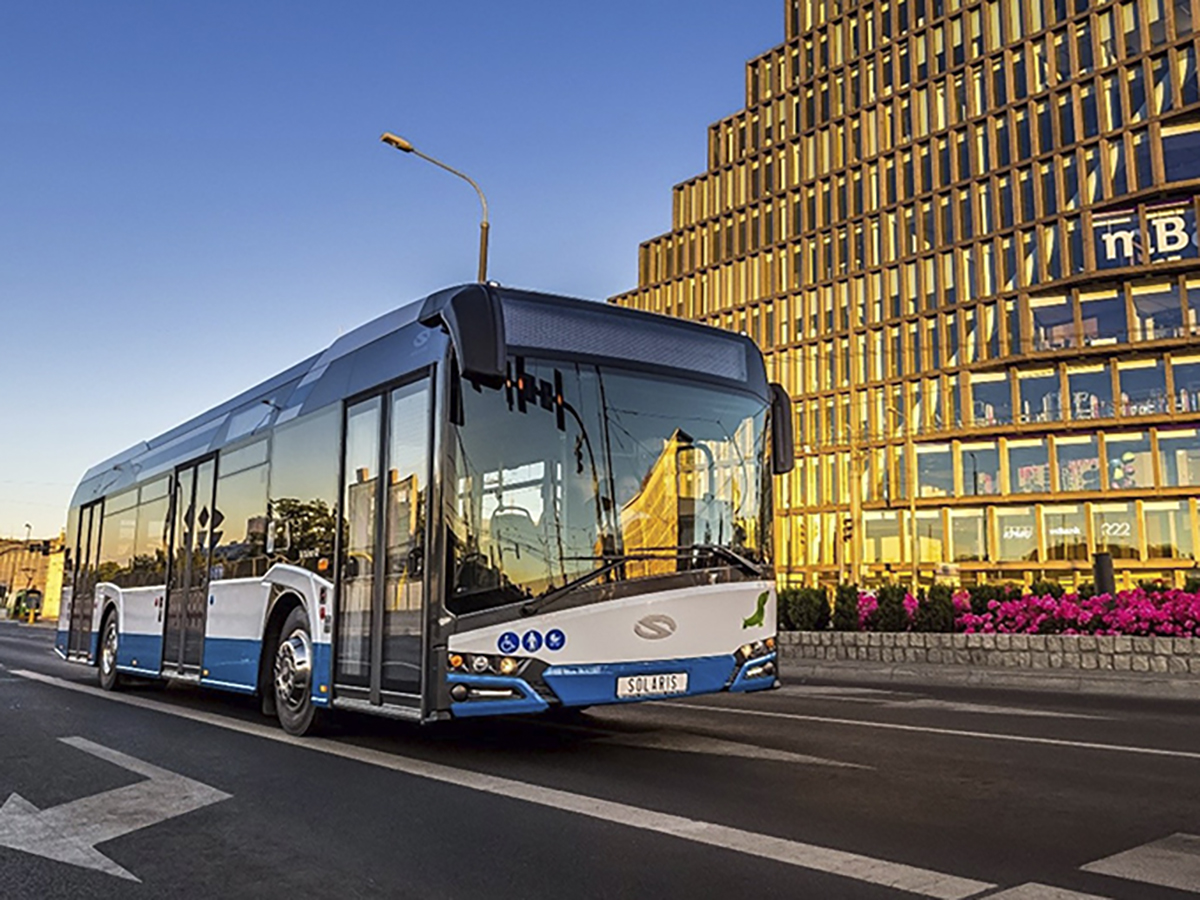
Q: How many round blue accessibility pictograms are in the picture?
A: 3